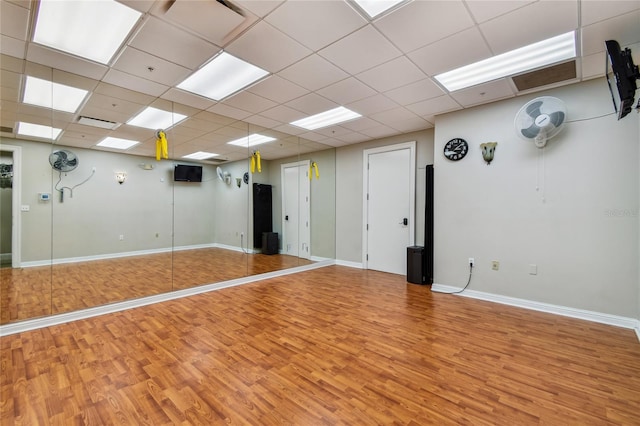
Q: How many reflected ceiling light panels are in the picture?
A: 6